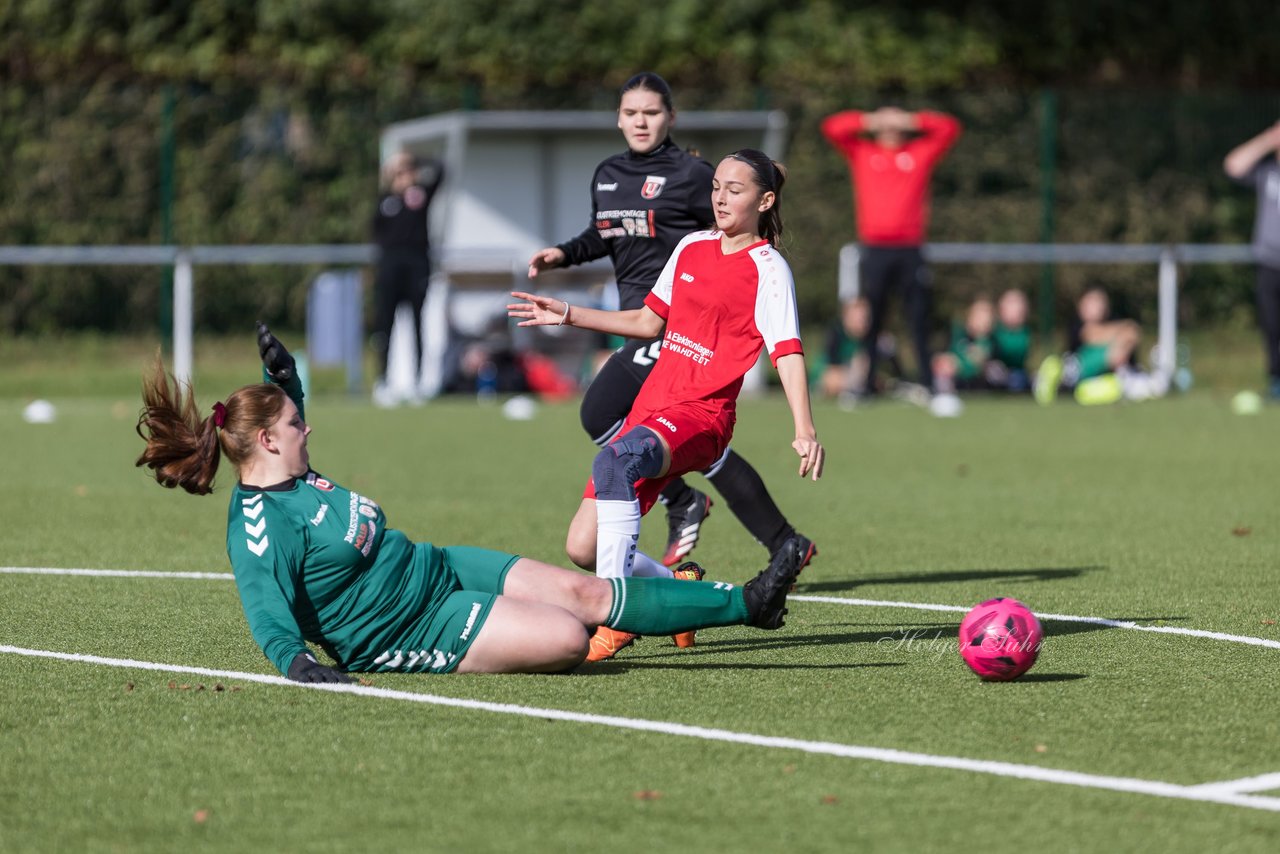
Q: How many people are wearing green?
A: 5